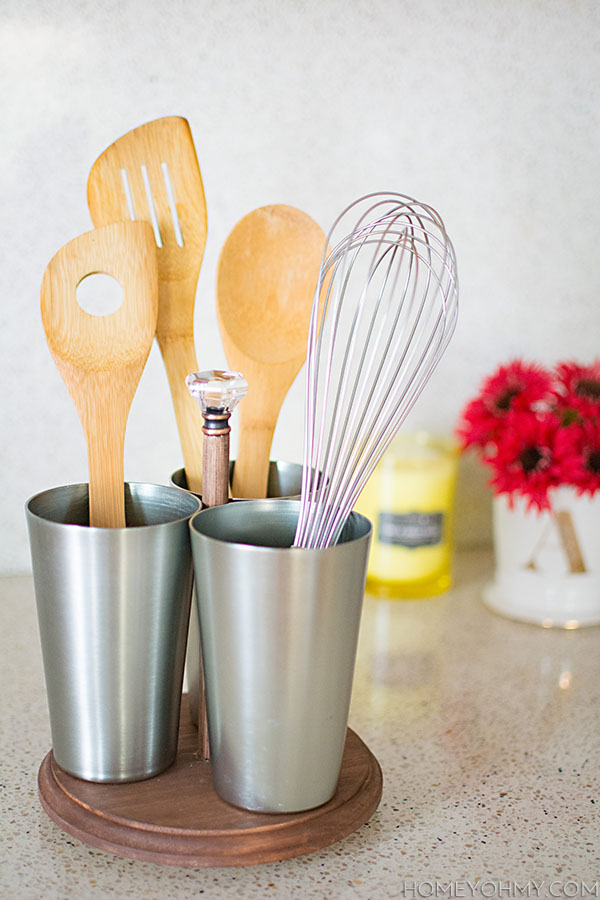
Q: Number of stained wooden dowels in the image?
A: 1